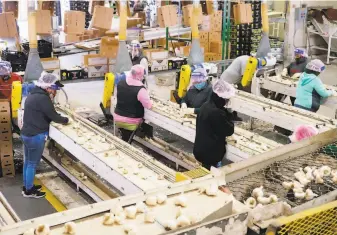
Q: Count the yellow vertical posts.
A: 4